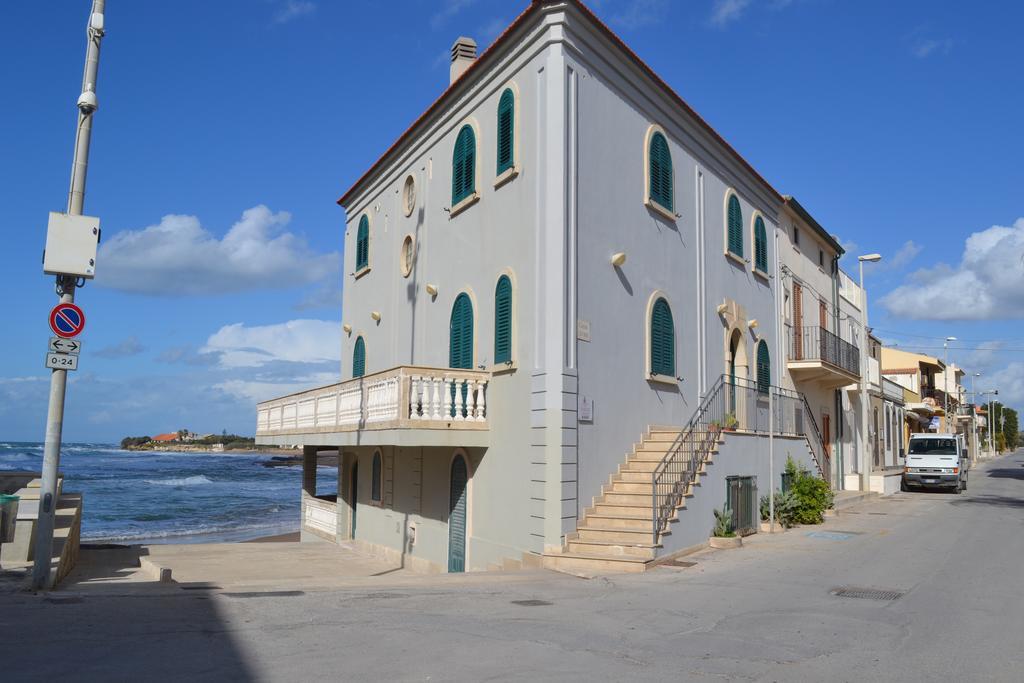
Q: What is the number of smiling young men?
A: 0